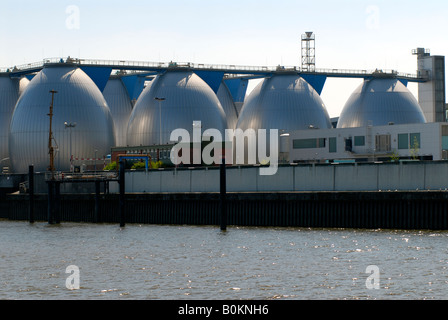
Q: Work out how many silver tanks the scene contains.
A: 7